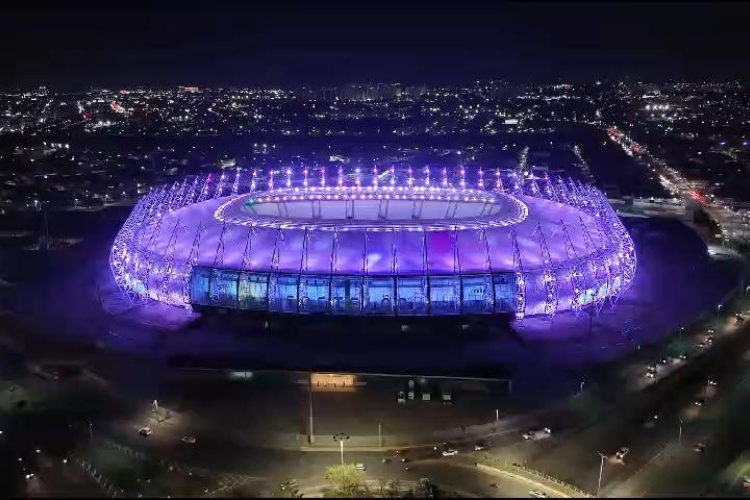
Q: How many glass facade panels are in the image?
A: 11